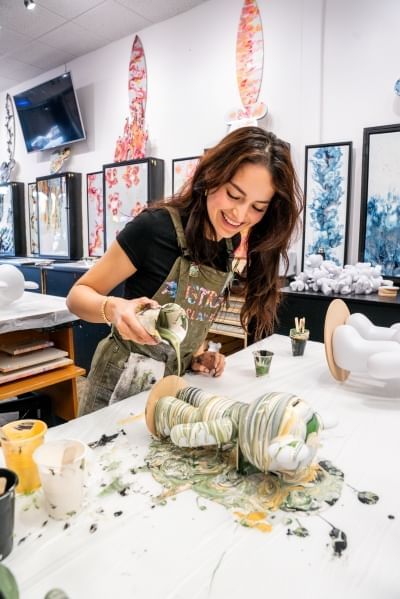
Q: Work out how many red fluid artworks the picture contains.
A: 5